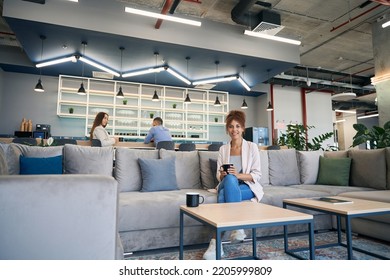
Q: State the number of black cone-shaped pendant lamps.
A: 8